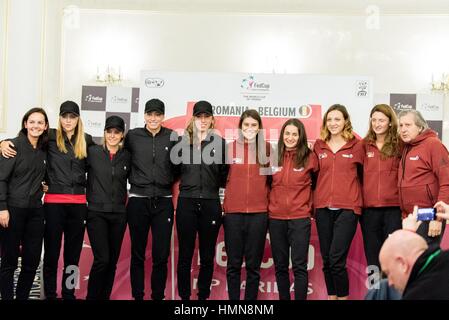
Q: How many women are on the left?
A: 5